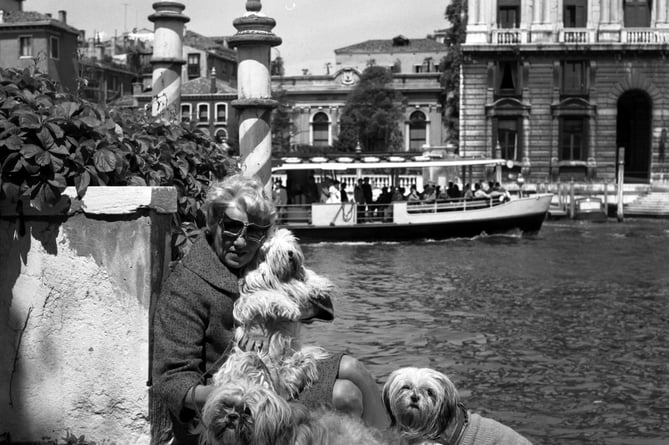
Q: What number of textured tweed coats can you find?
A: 1